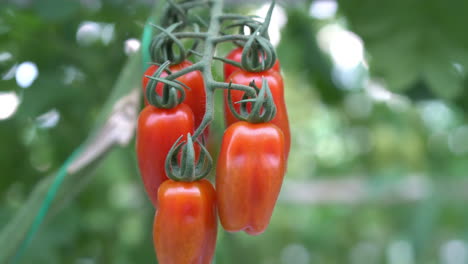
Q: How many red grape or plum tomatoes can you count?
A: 6